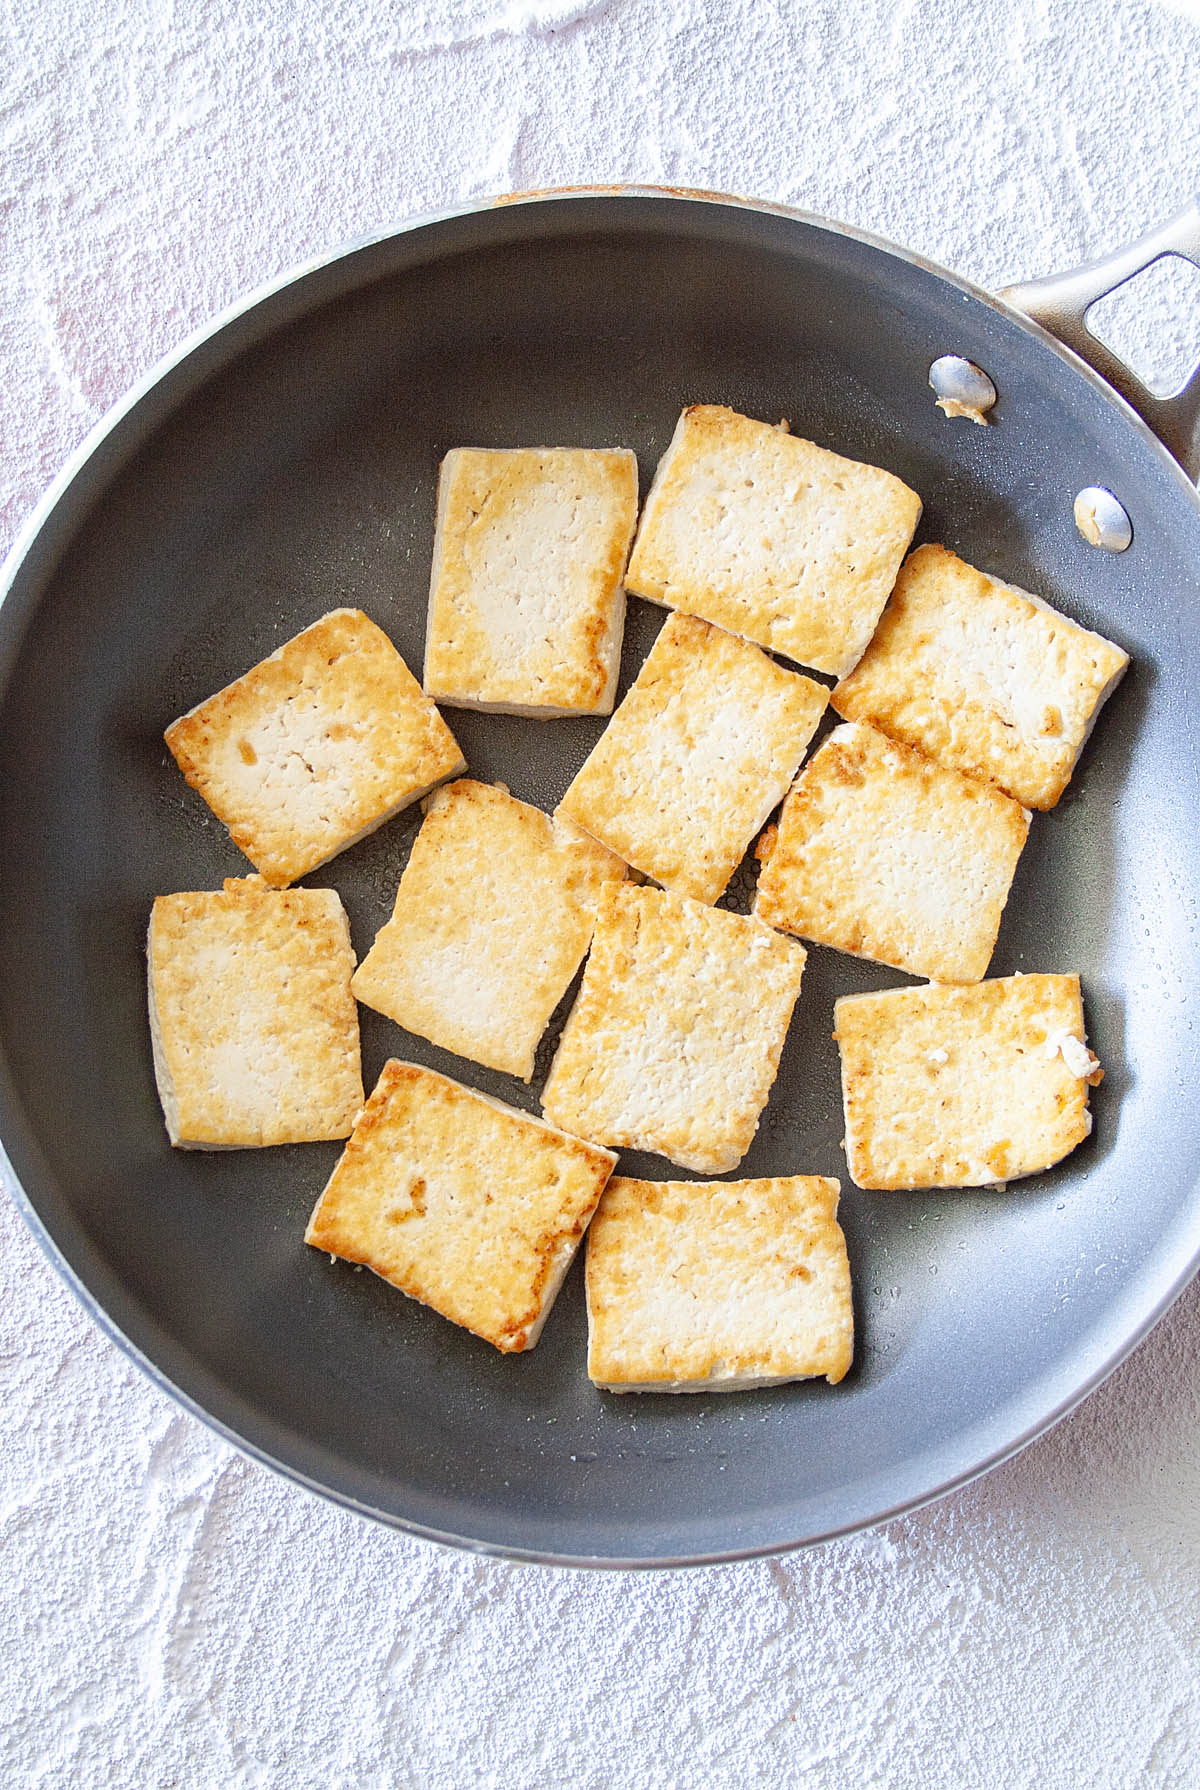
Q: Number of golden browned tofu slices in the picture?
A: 12